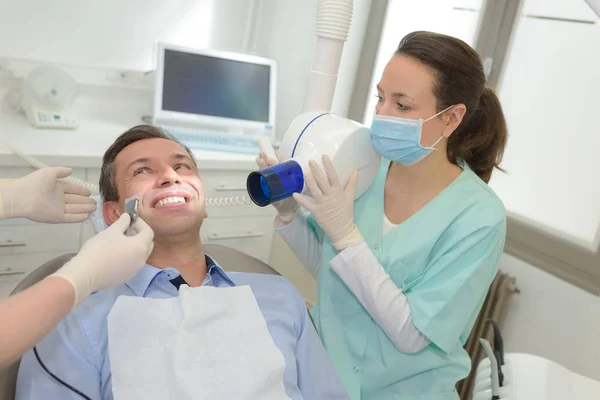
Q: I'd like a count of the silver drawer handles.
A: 4